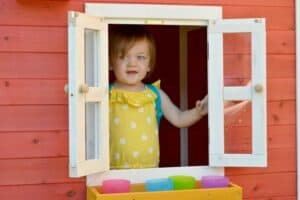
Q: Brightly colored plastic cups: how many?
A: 4